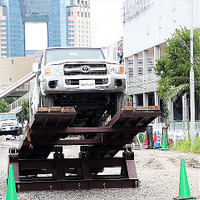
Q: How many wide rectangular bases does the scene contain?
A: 1